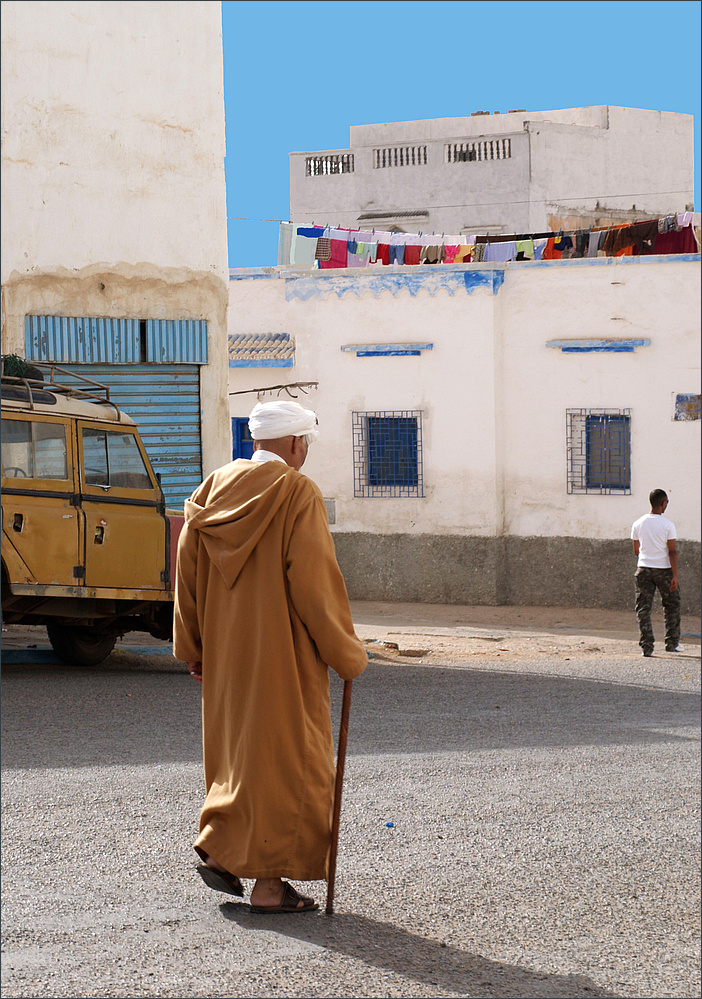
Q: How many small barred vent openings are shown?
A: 3